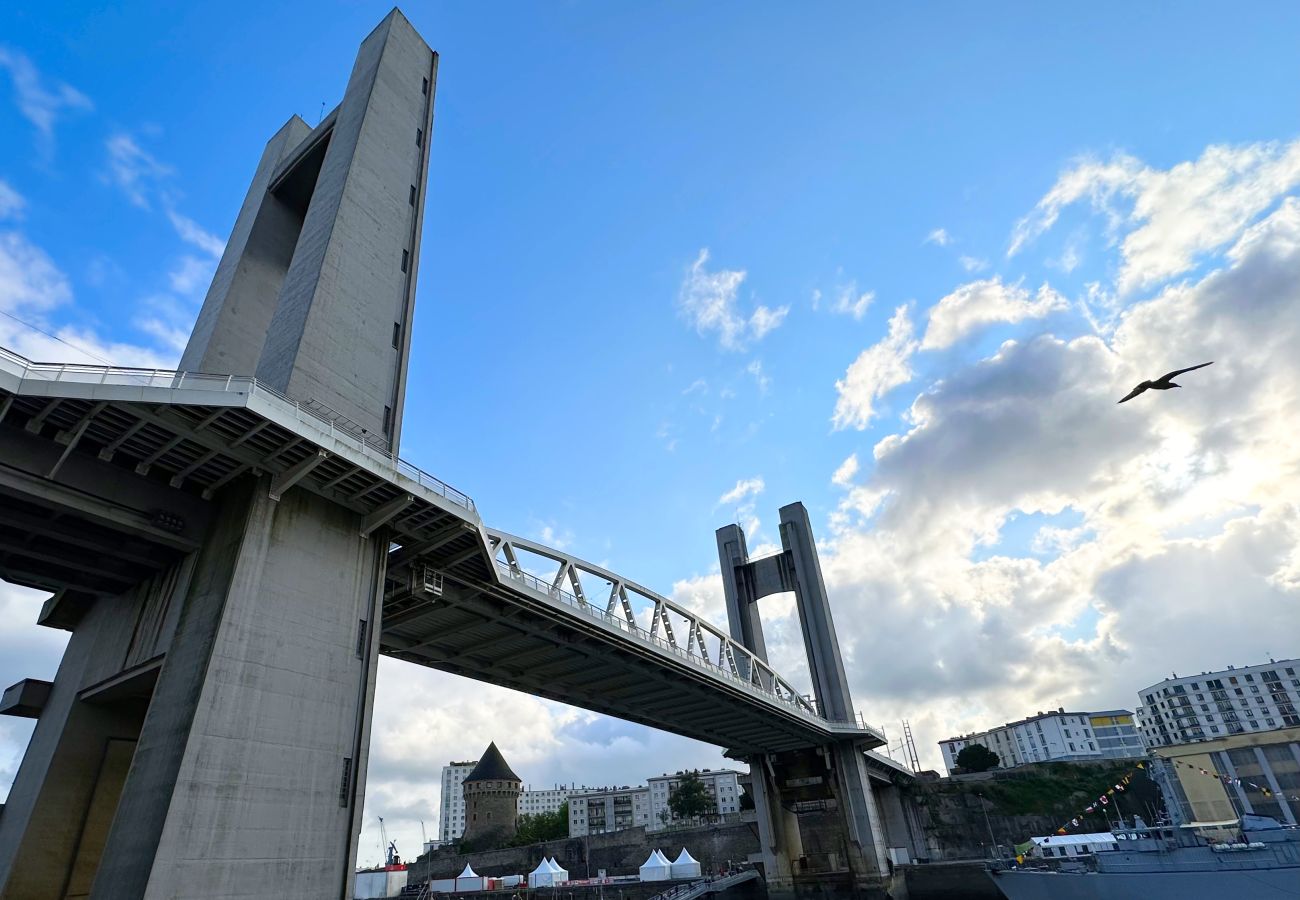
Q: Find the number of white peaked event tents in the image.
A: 6